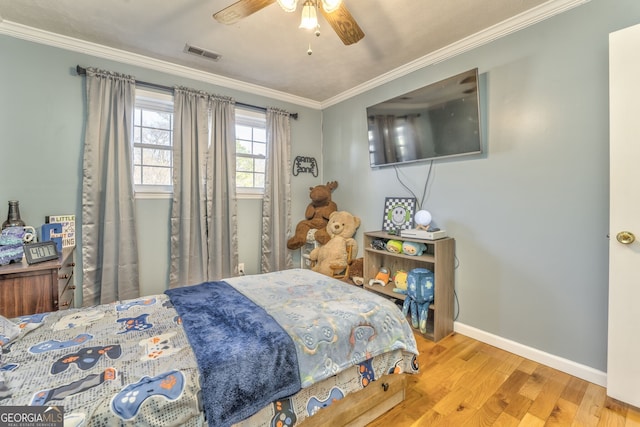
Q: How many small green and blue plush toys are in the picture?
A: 2